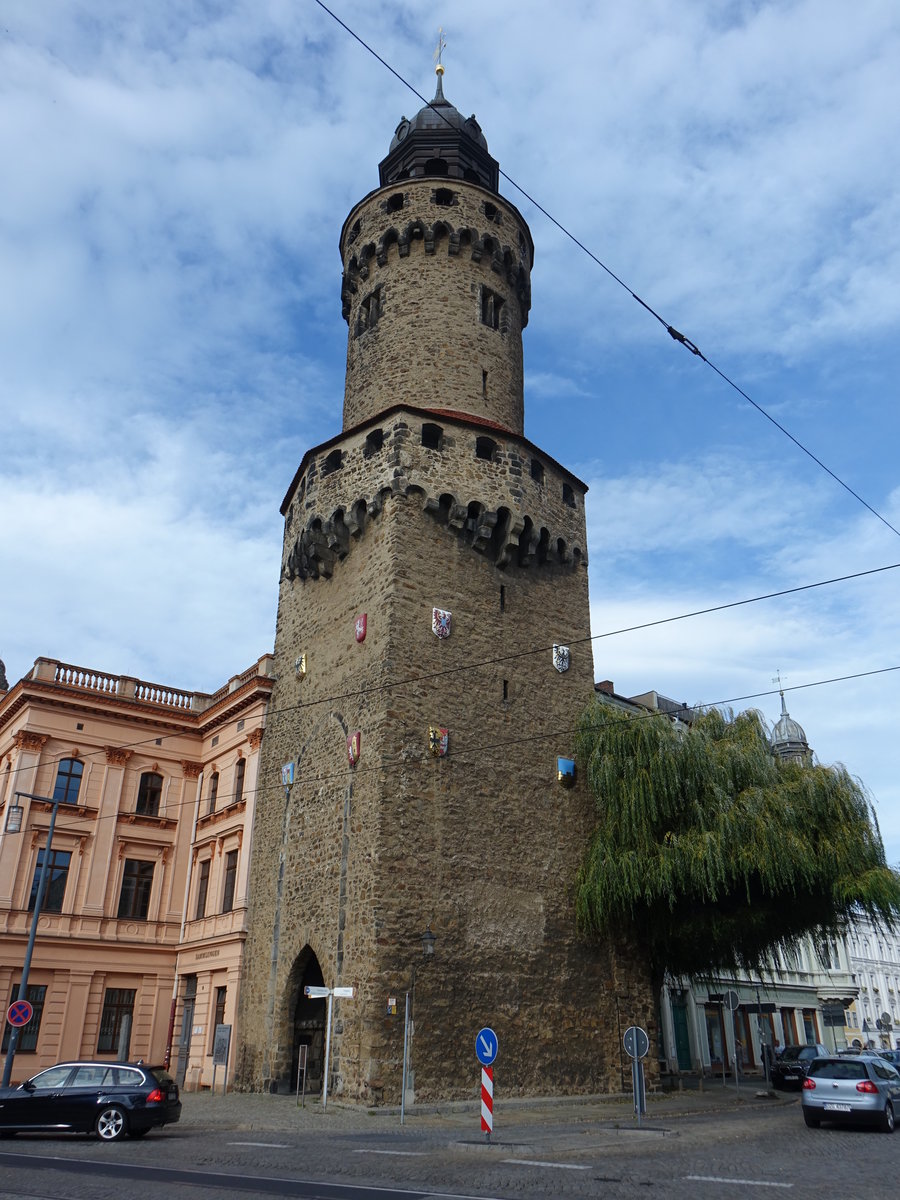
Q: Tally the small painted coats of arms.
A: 8